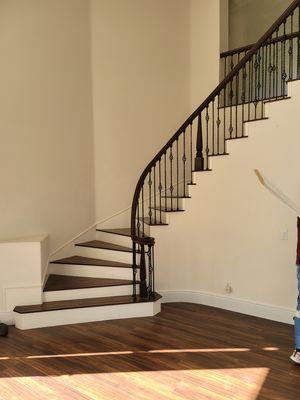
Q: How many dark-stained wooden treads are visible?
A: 15